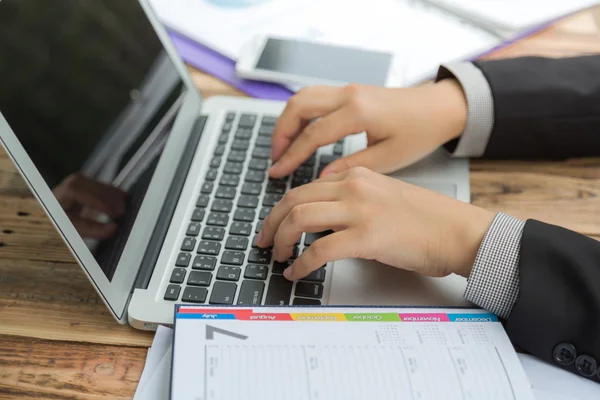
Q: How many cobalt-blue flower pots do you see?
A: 0